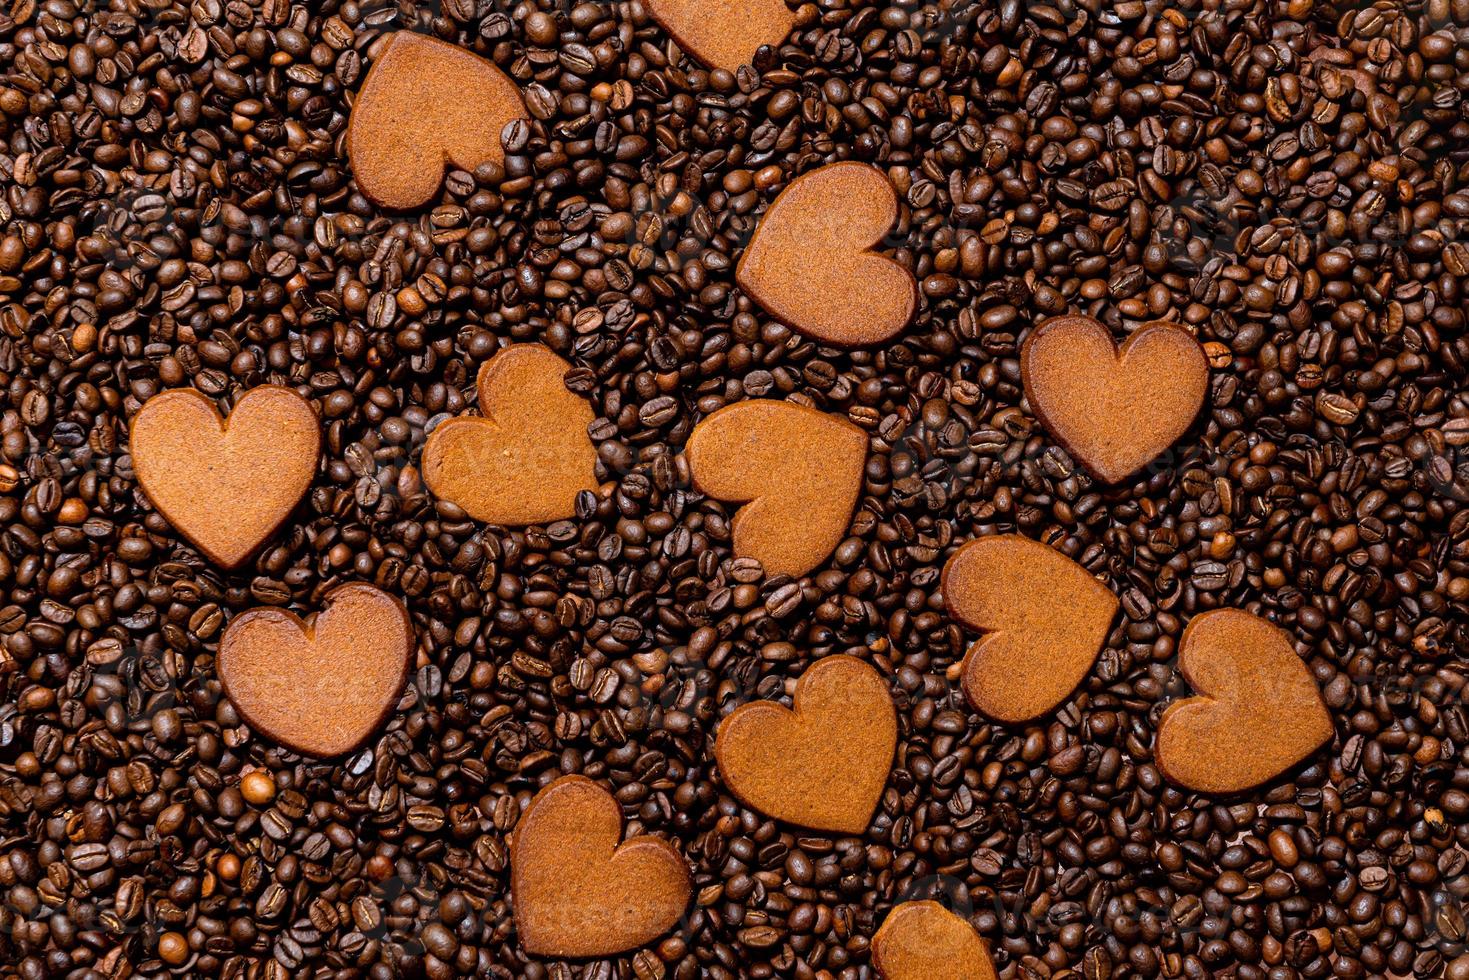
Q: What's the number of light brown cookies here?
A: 13